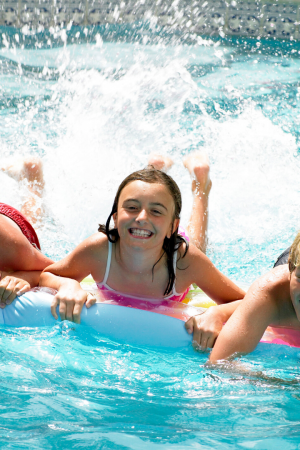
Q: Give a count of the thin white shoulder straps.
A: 2